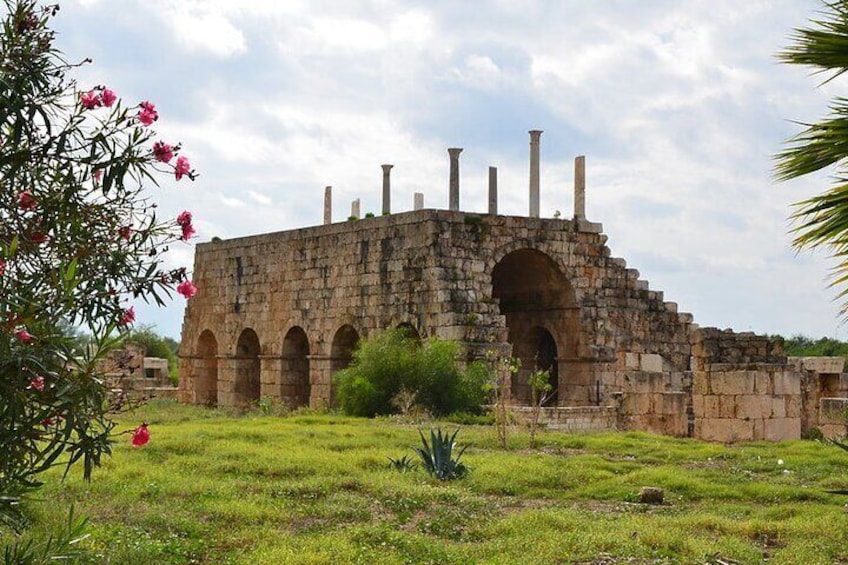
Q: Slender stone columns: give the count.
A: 8